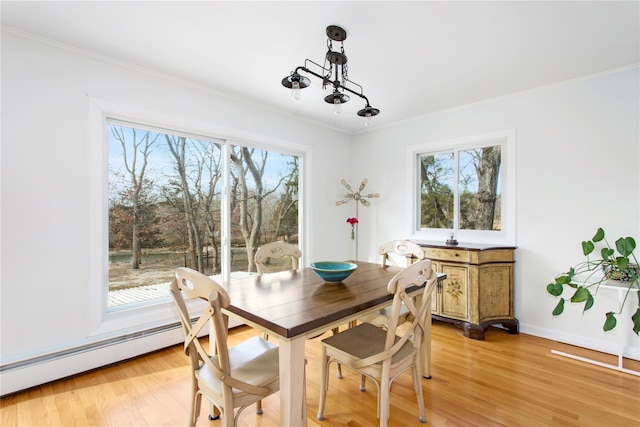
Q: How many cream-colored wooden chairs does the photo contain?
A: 4